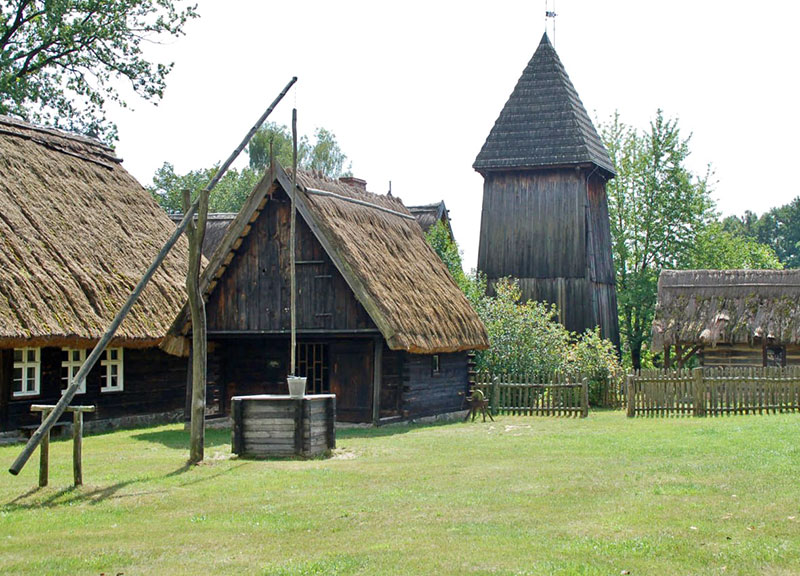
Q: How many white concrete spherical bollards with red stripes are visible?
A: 0